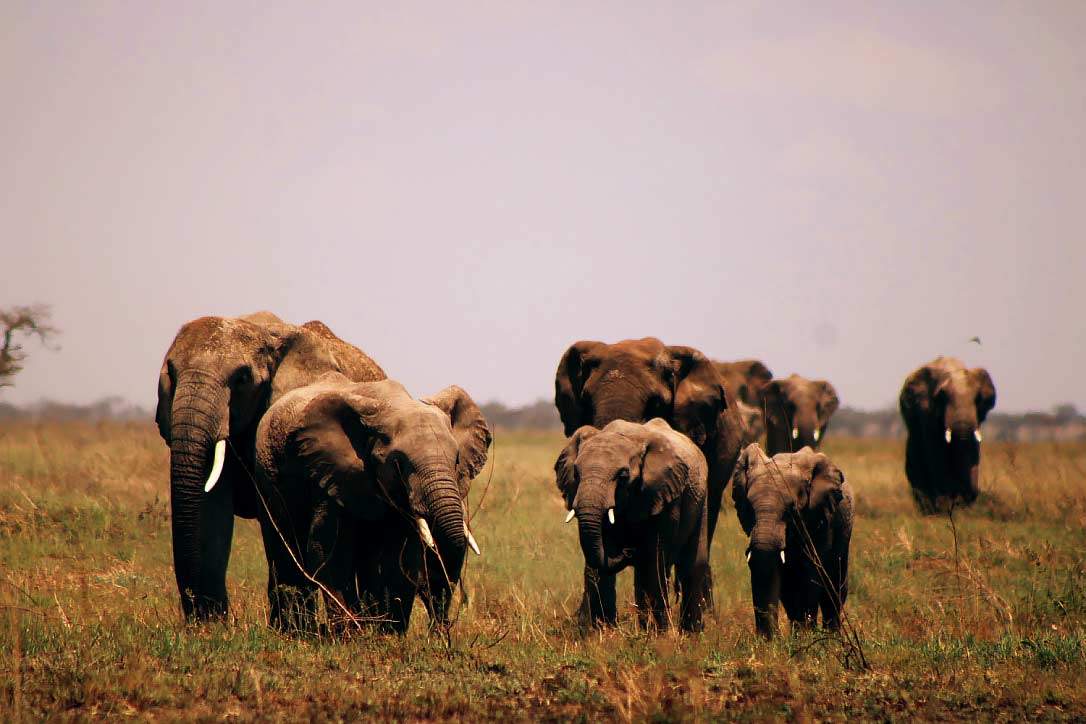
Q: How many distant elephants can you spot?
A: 3